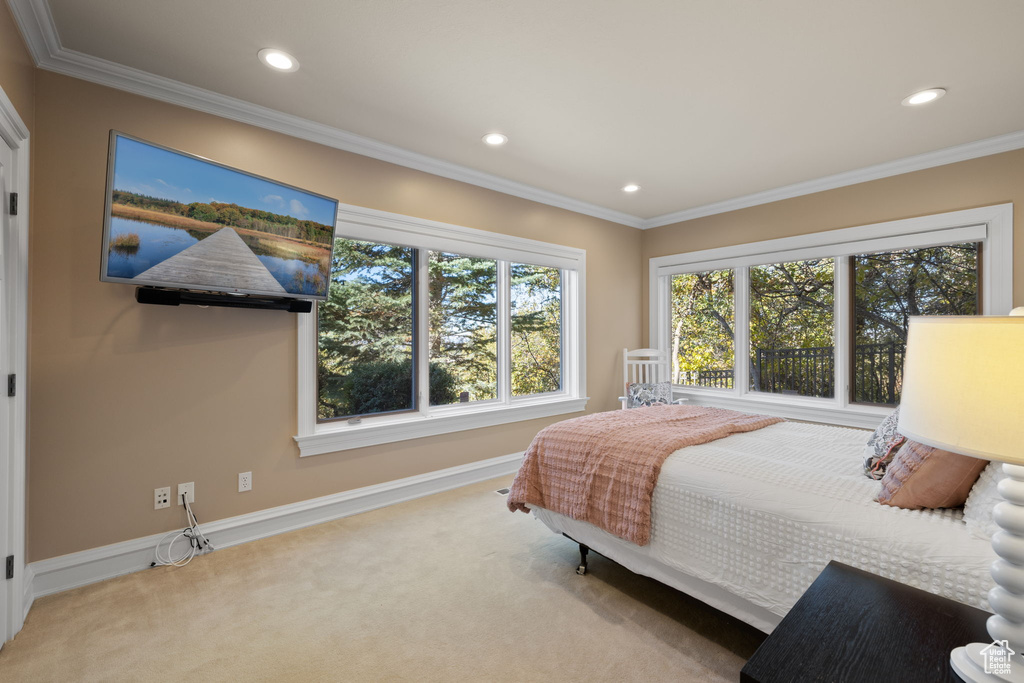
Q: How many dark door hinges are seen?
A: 3